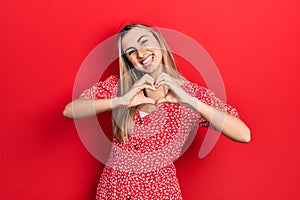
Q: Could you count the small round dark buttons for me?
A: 4